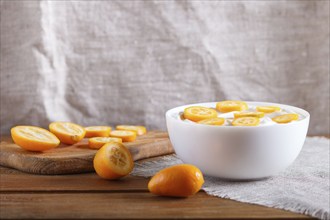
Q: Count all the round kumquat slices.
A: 11